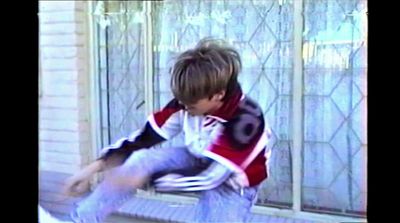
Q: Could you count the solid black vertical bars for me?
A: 2